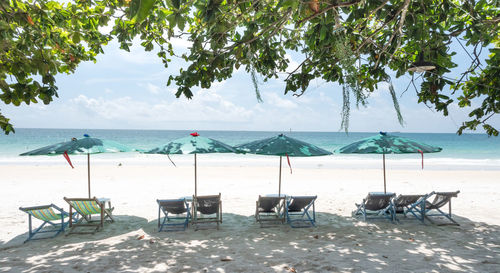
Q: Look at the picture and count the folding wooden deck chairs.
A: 9